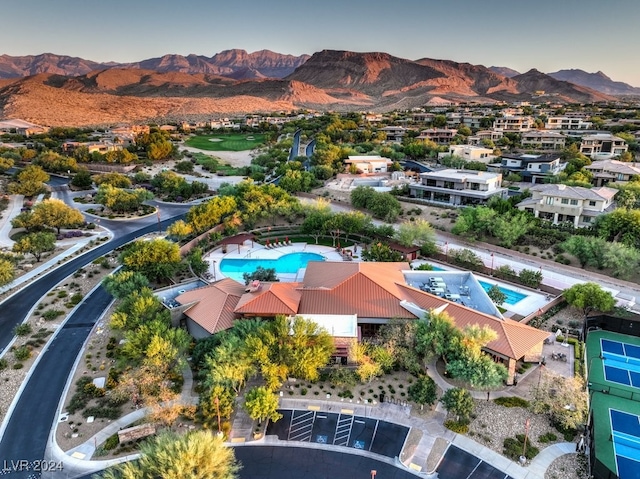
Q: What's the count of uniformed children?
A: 0